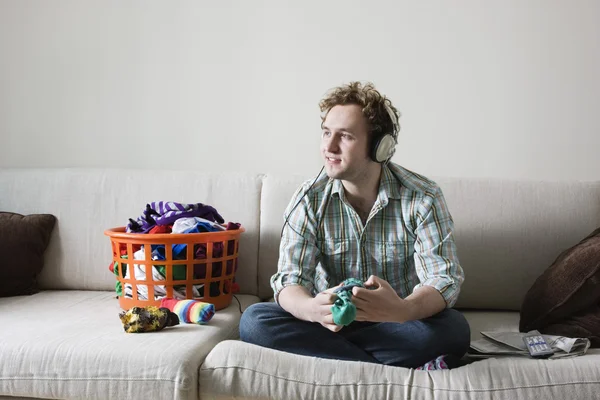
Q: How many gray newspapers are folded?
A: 1